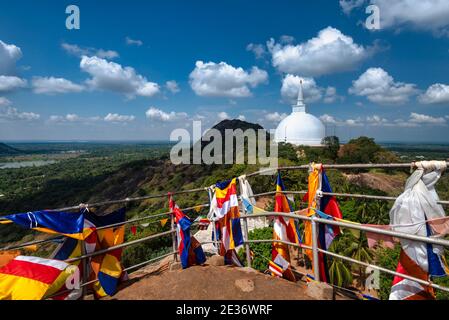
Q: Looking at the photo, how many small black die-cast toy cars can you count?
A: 0